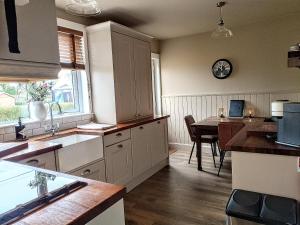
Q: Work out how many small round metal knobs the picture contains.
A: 2